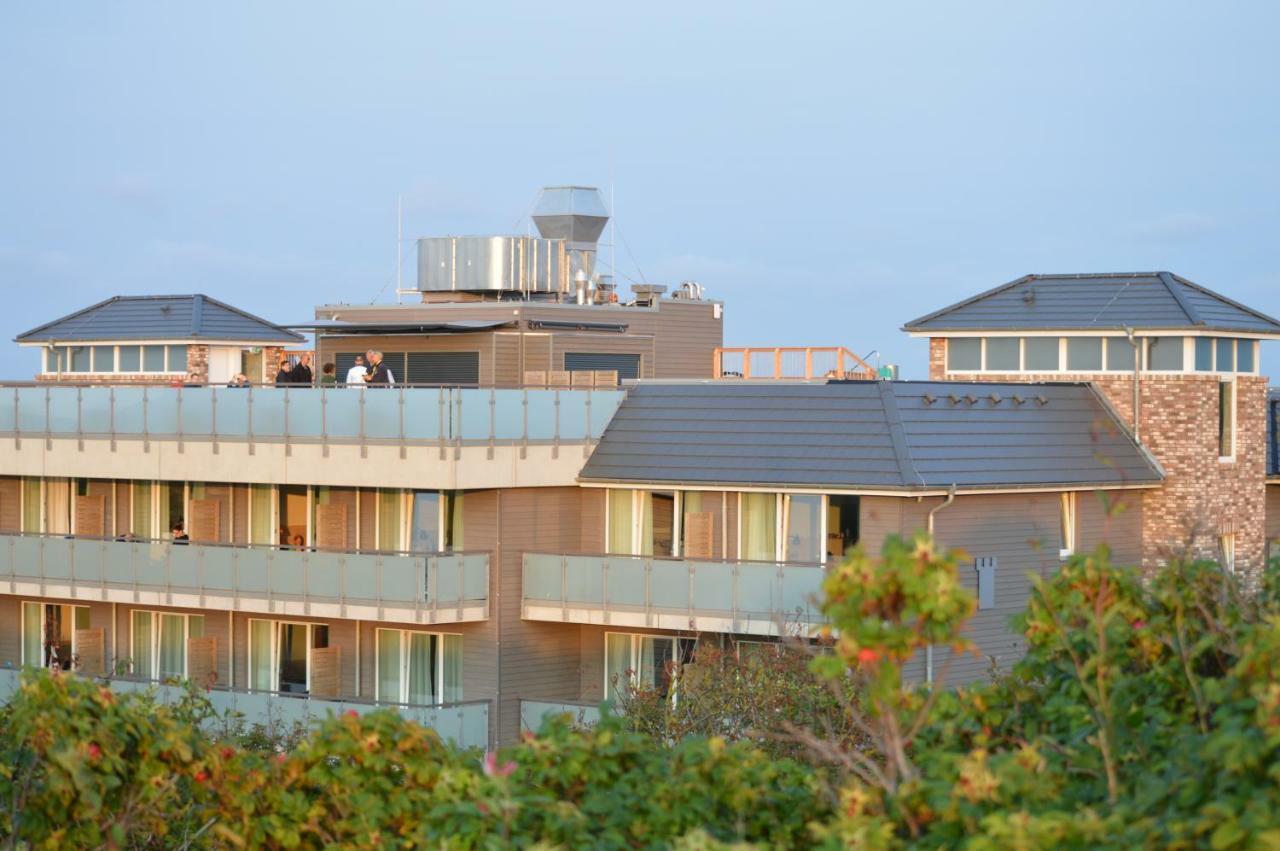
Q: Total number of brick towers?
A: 2